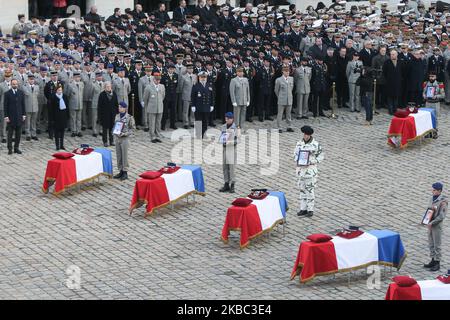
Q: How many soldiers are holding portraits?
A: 5